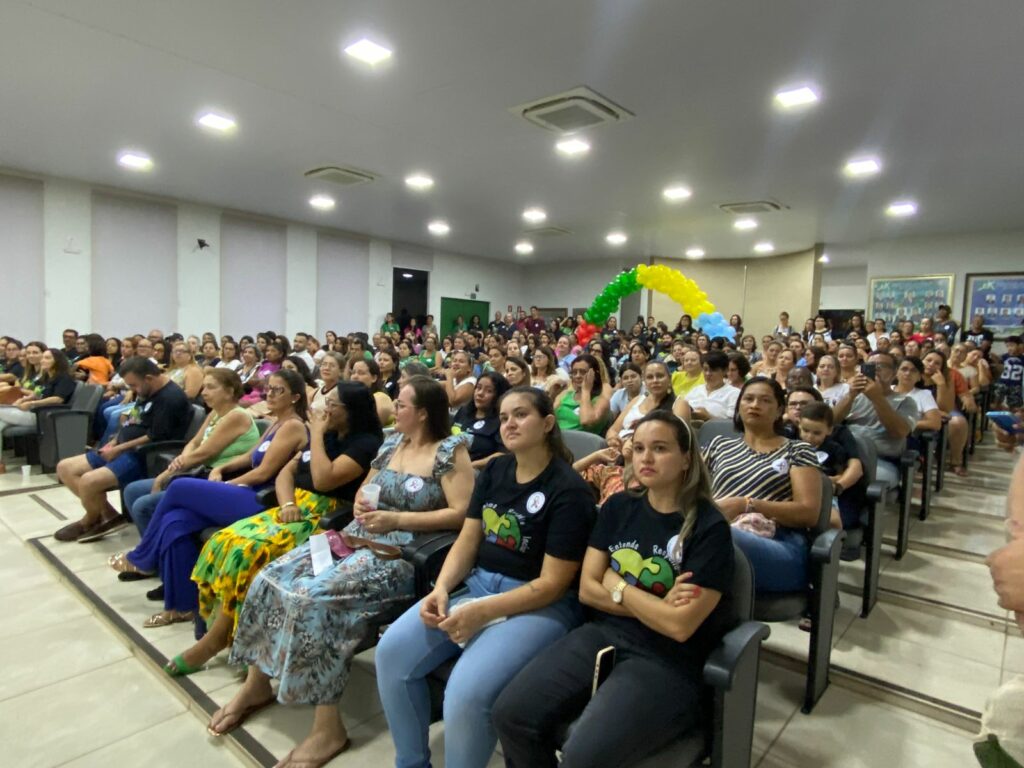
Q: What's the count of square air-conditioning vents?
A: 4